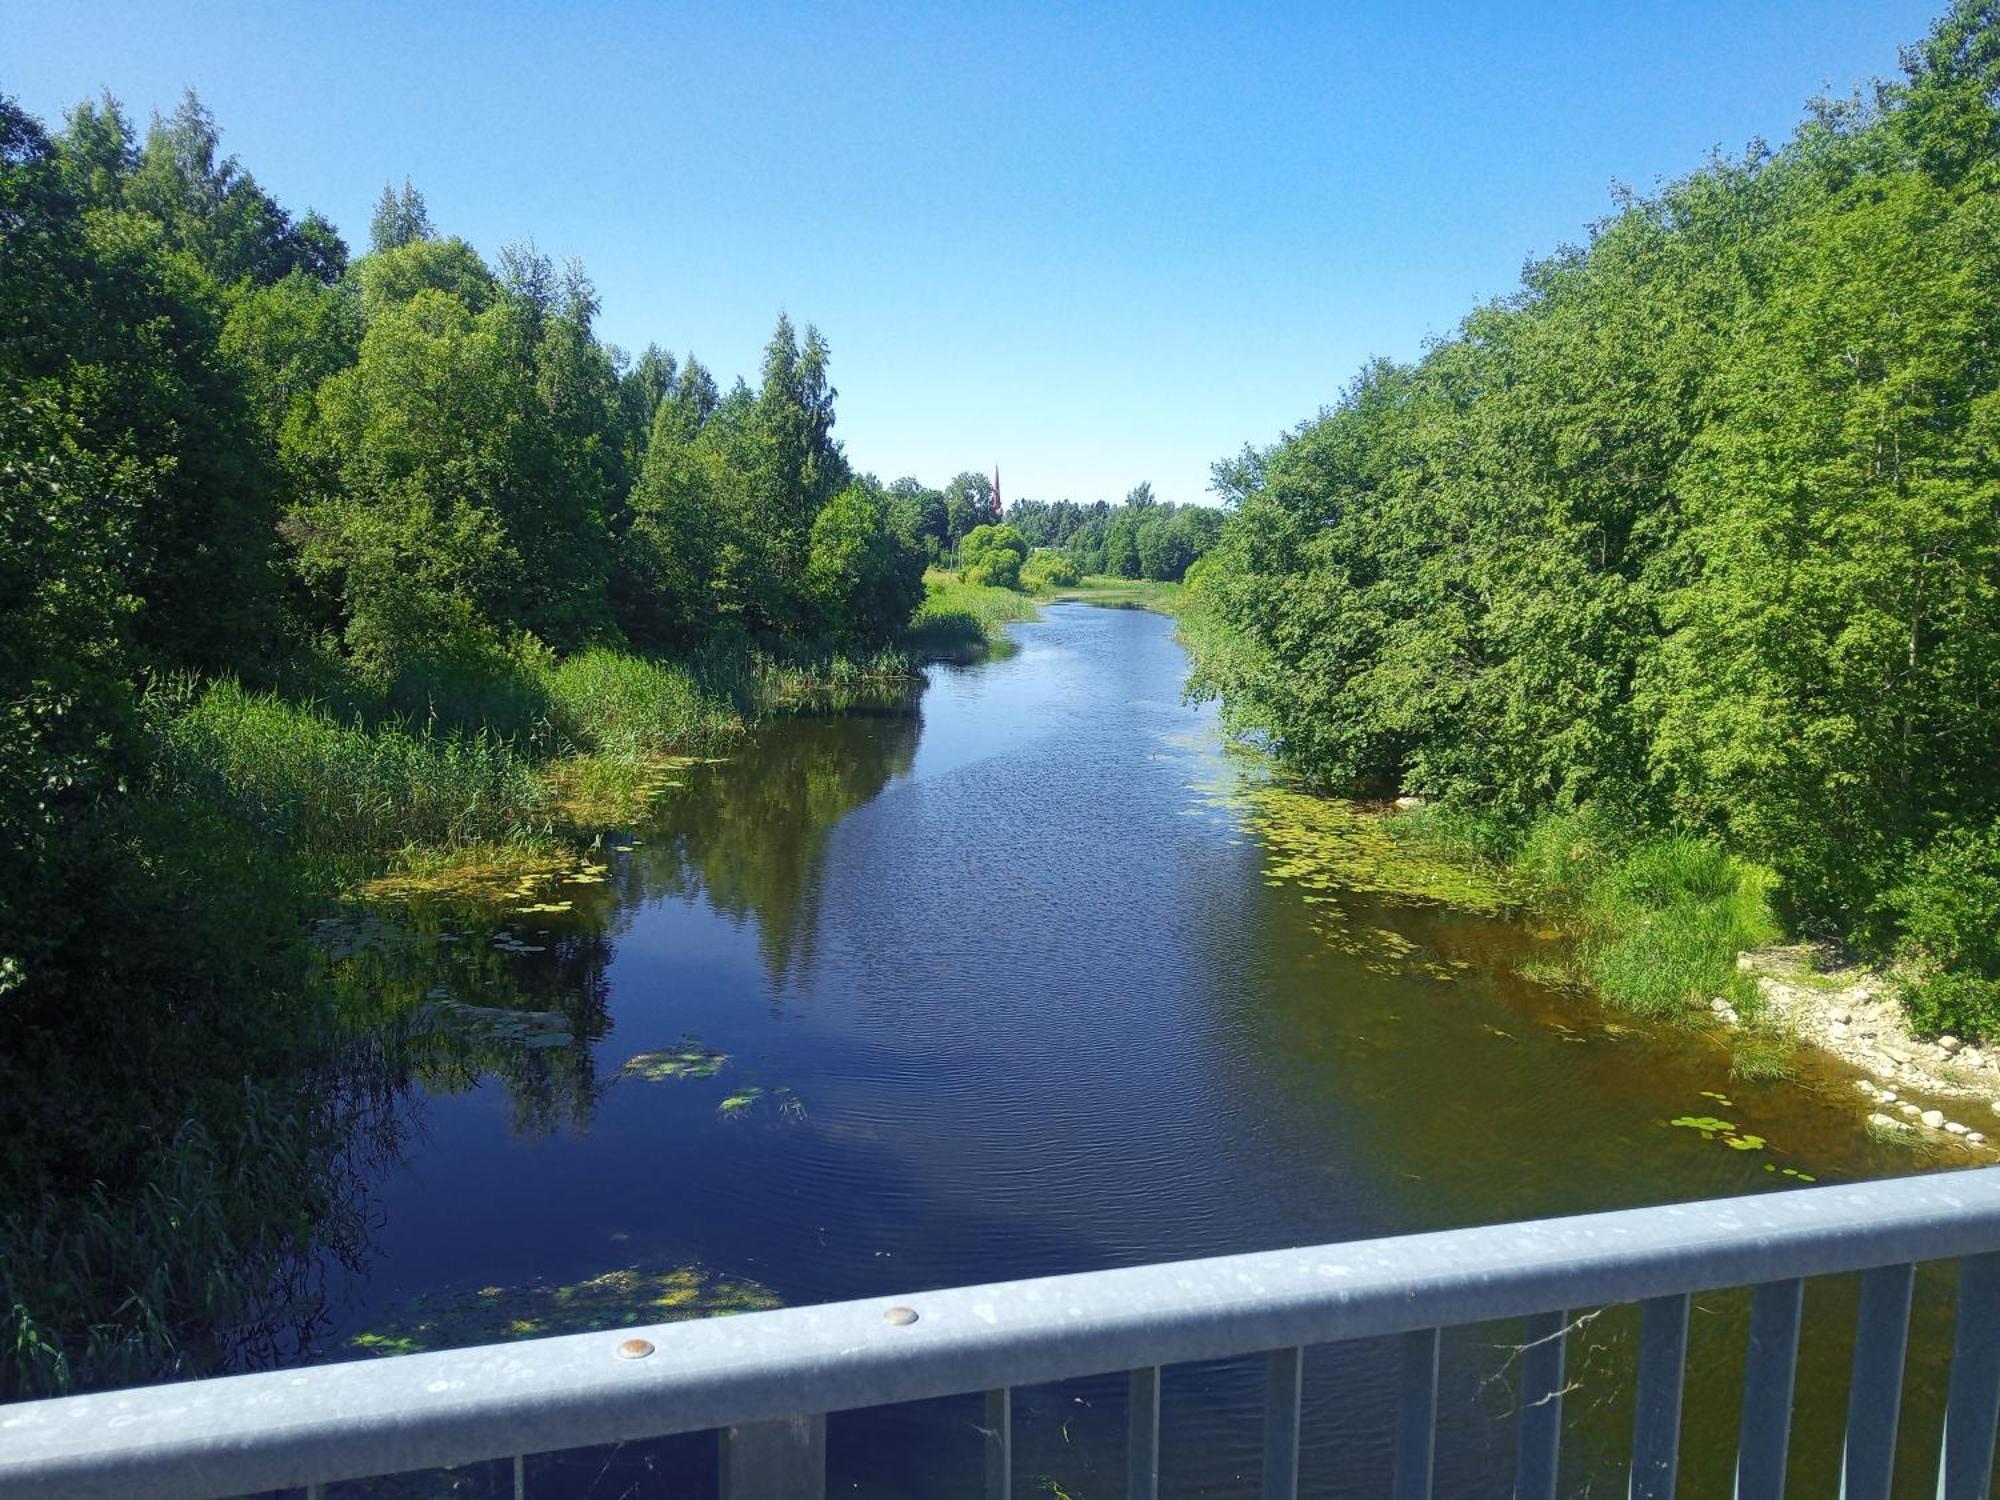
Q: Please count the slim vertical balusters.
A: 11